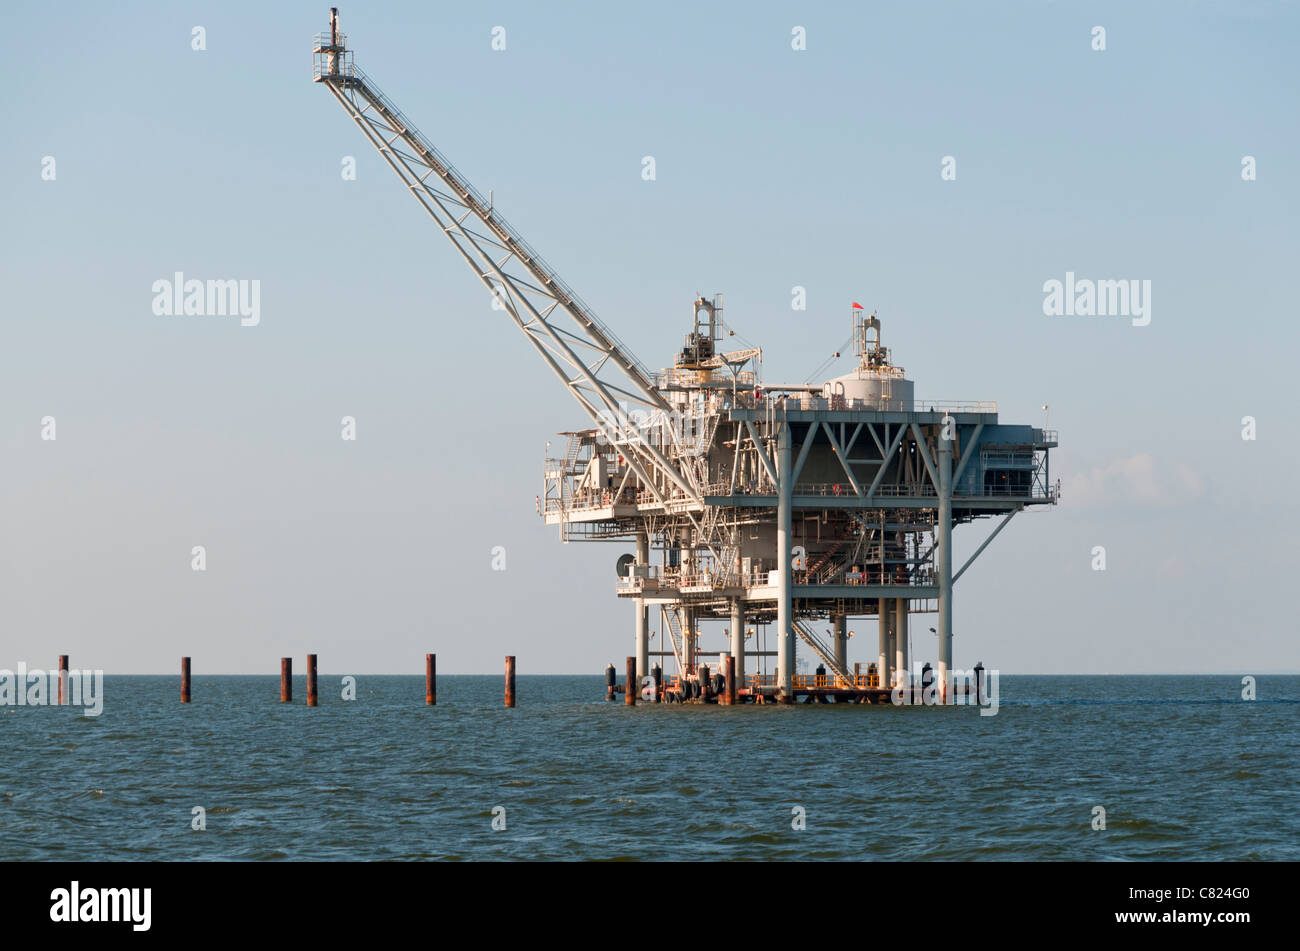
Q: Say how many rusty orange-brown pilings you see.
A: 8